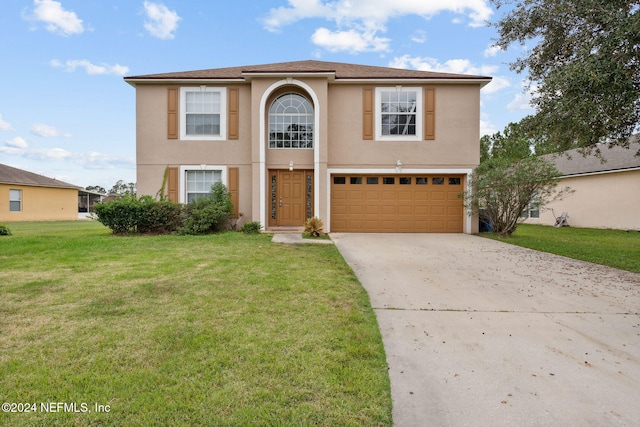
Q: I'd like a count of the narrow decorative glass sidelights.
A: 2